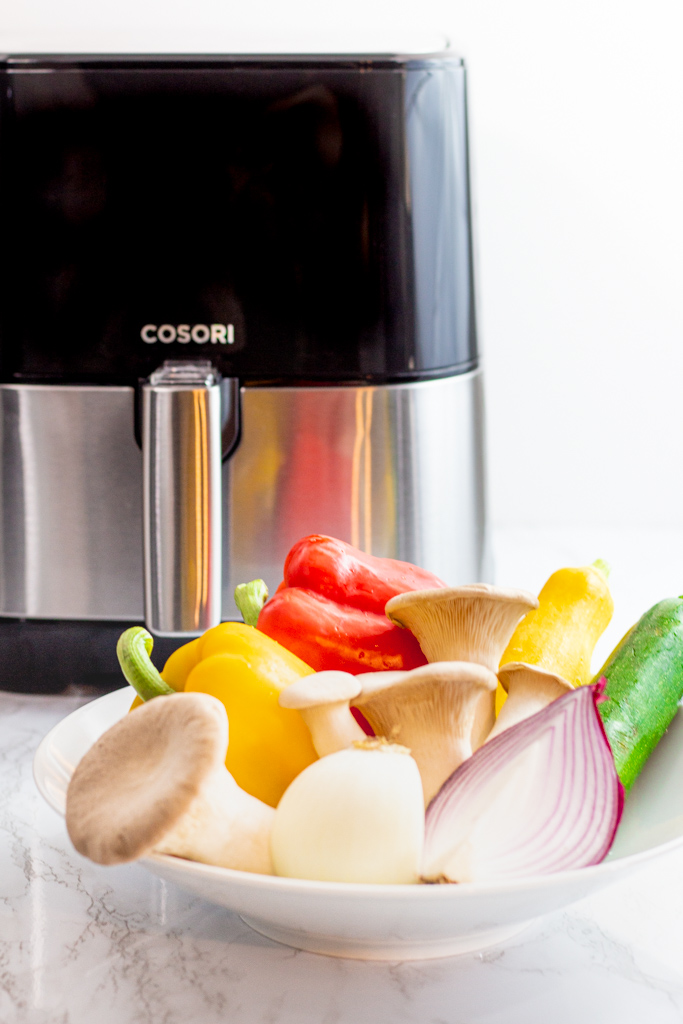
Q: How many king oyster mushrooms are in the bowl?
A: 5